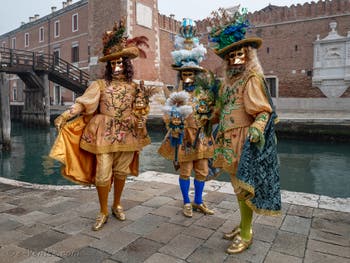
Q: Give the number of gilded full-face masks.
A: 3